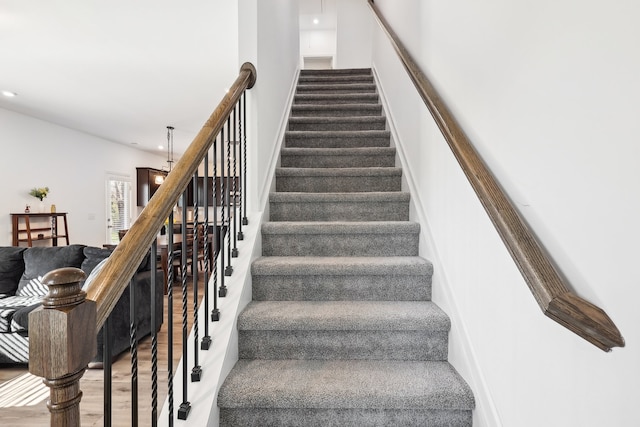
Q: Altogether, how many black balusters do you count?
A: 13